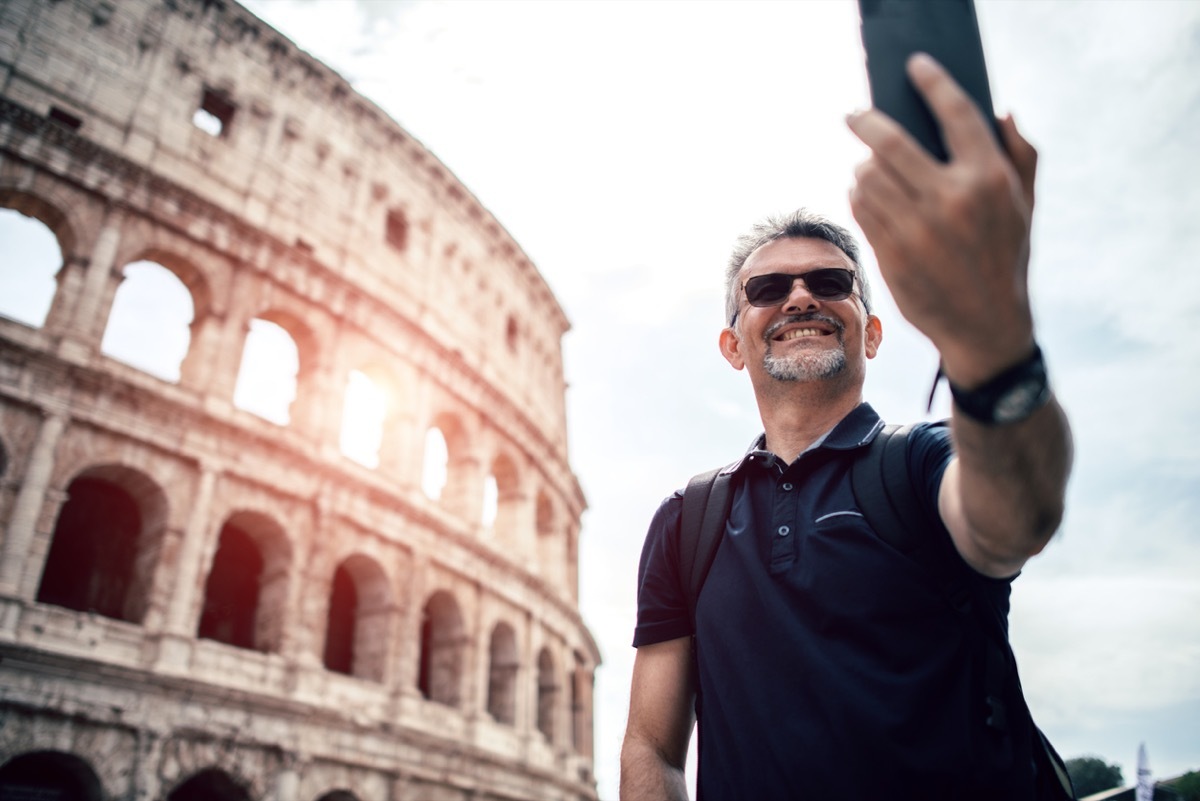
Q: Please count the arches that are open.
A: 6